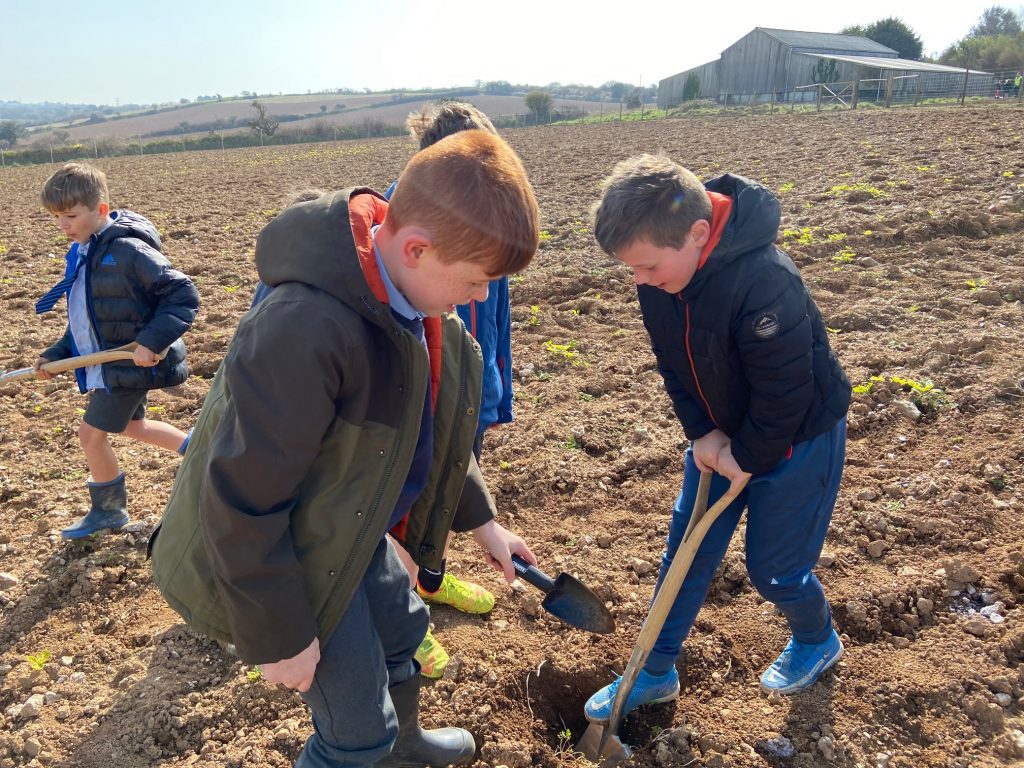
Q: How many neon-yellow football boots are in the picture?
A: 2